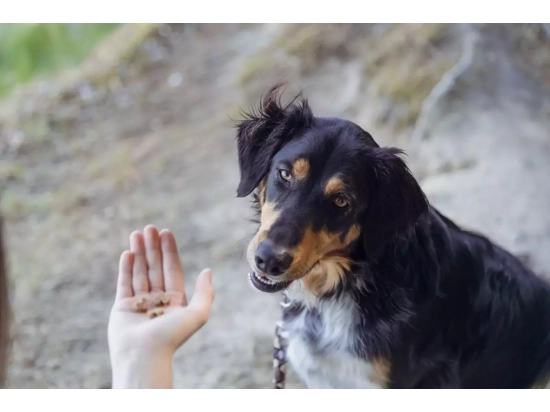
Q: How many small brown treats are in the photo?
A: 3